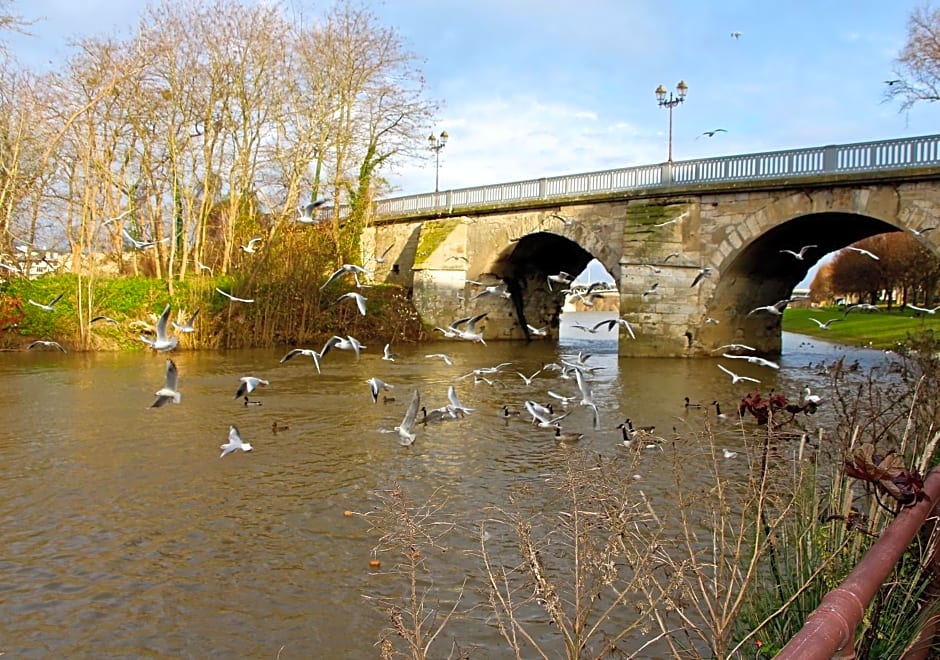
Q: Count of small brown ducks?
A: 2